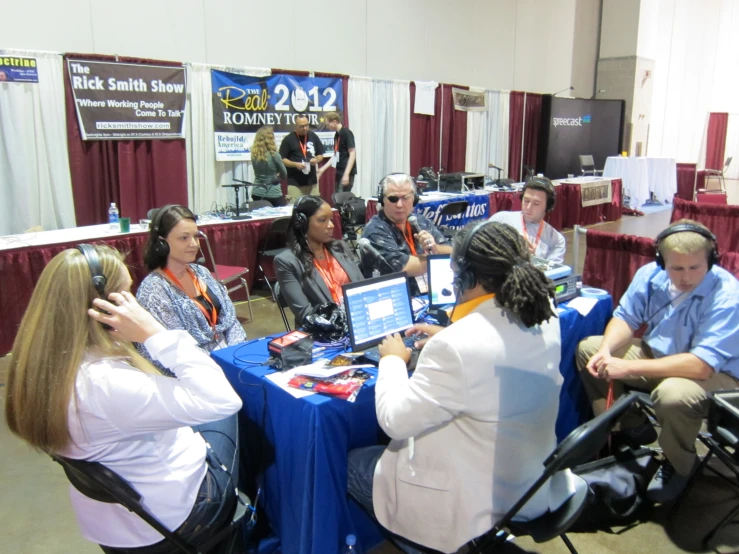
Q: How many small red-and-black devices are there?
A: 1